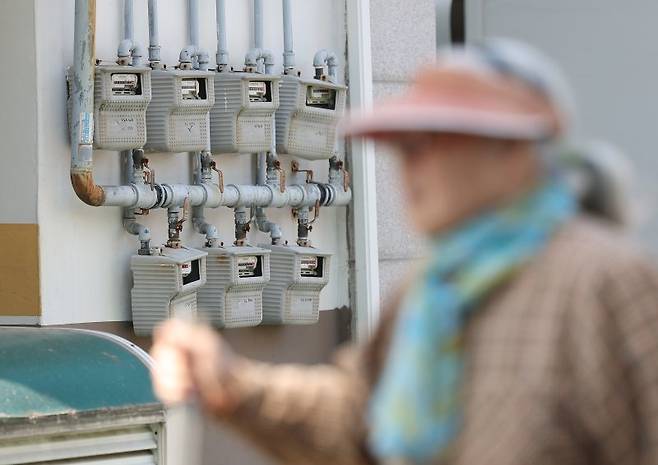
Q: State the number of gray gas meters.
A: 7